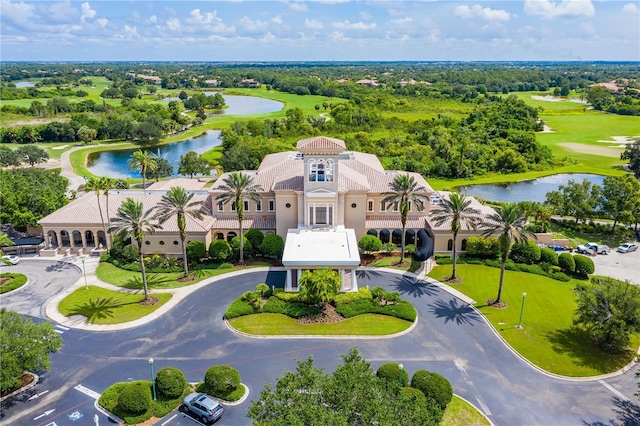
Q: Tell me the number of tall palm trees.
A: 9